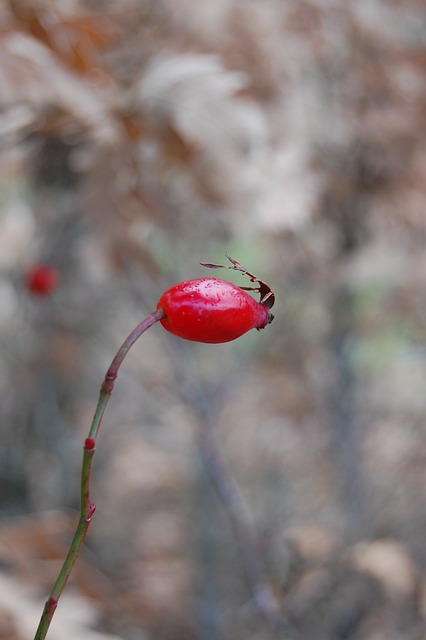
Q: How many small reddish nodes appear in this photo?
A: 4